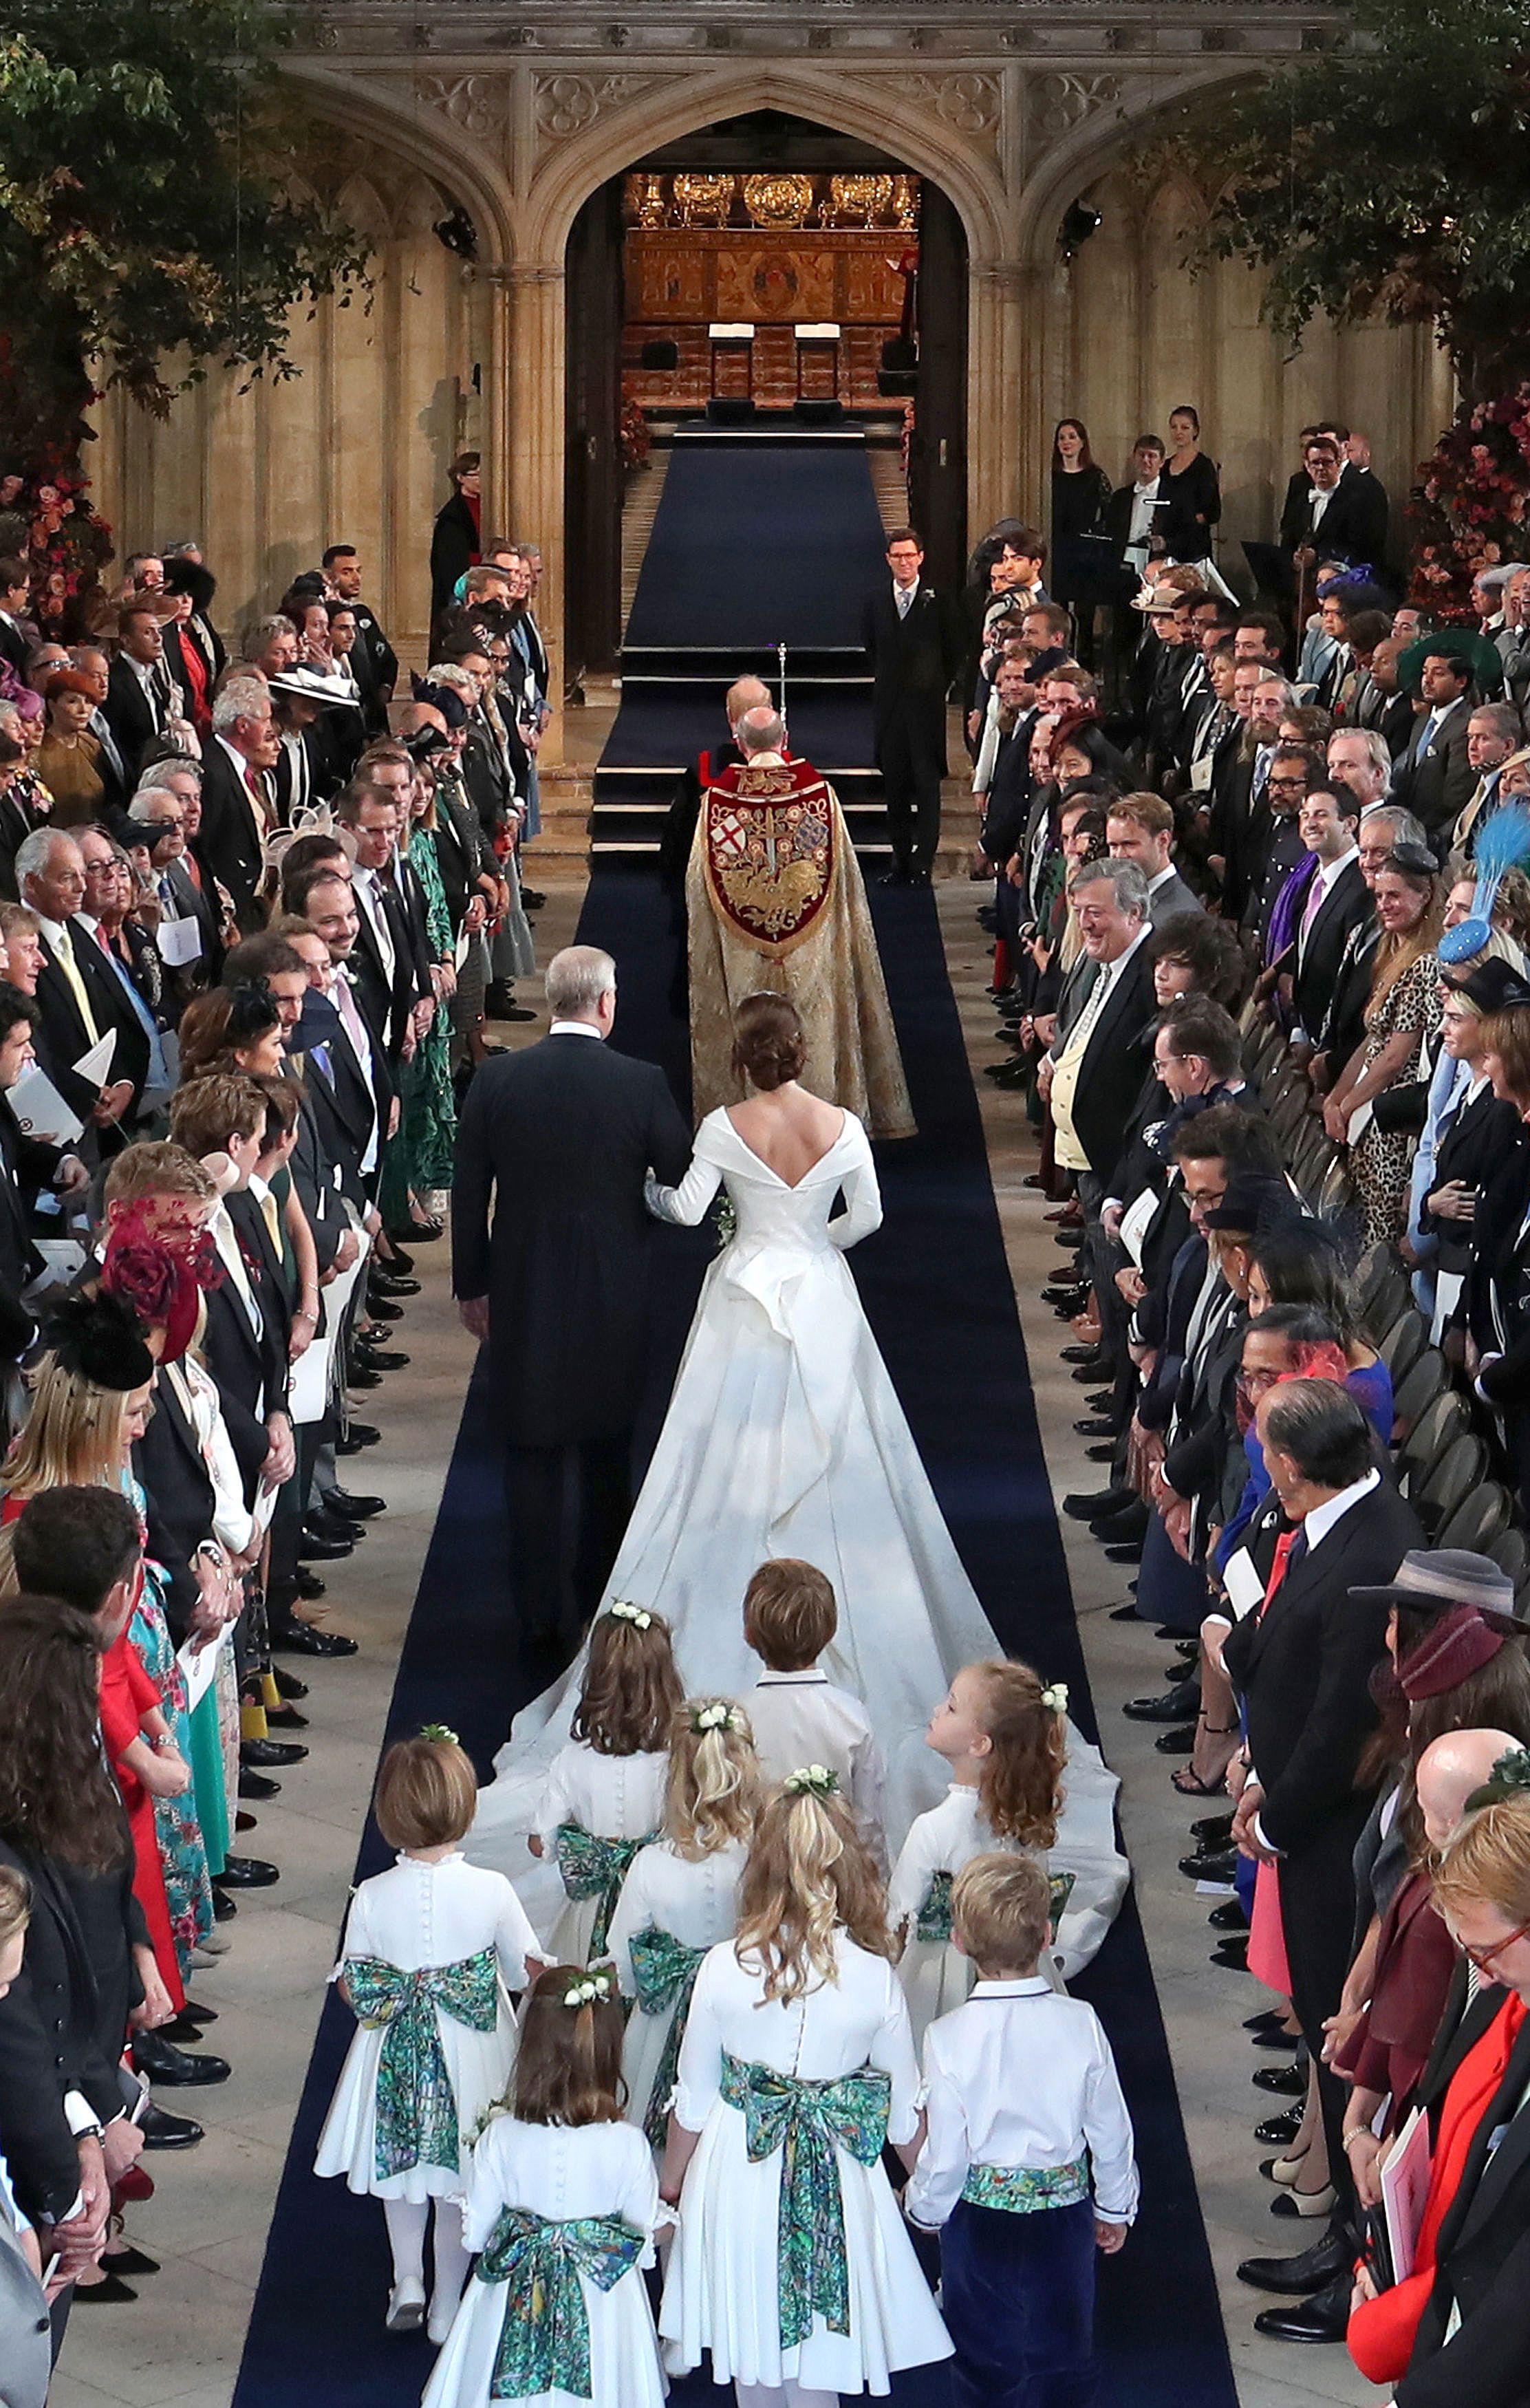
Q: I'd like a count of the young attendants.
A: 8